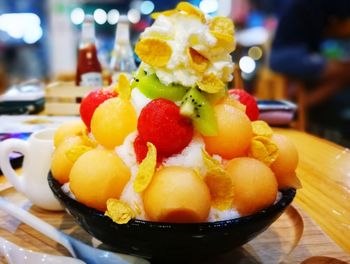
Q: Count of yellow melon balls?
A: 8